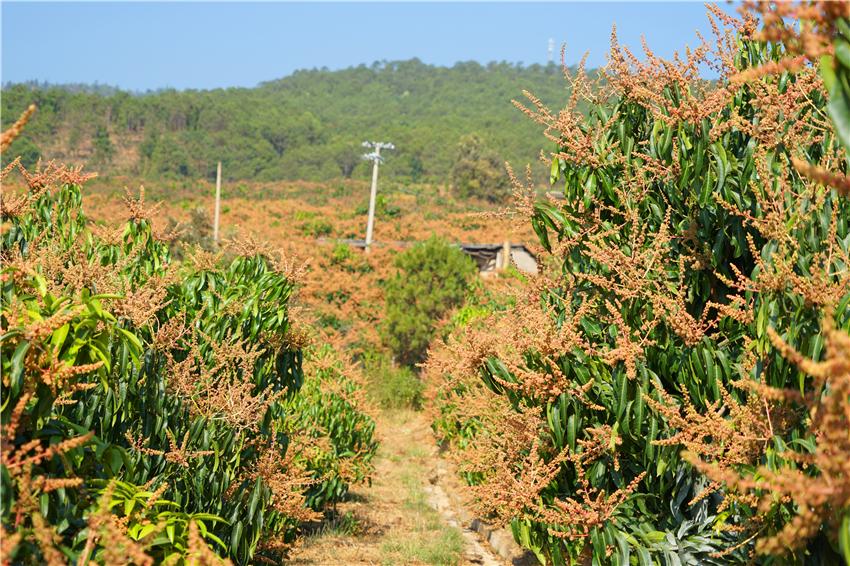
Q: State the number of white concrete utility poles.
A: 2